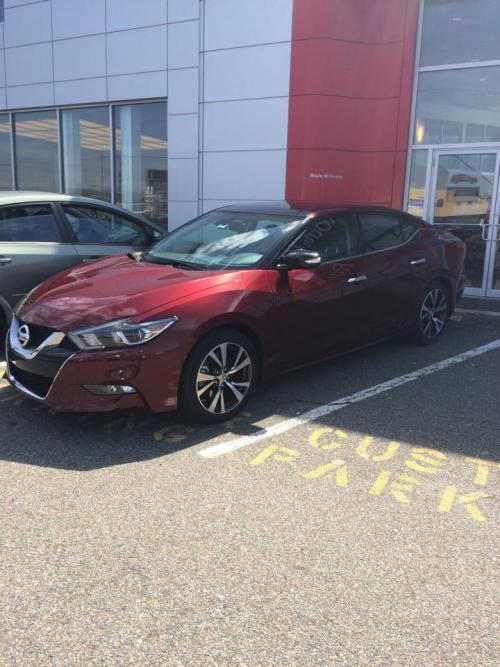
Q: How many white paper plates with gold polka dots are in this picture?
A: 0